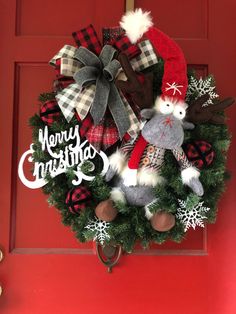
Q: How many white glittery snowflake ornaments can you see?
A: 3